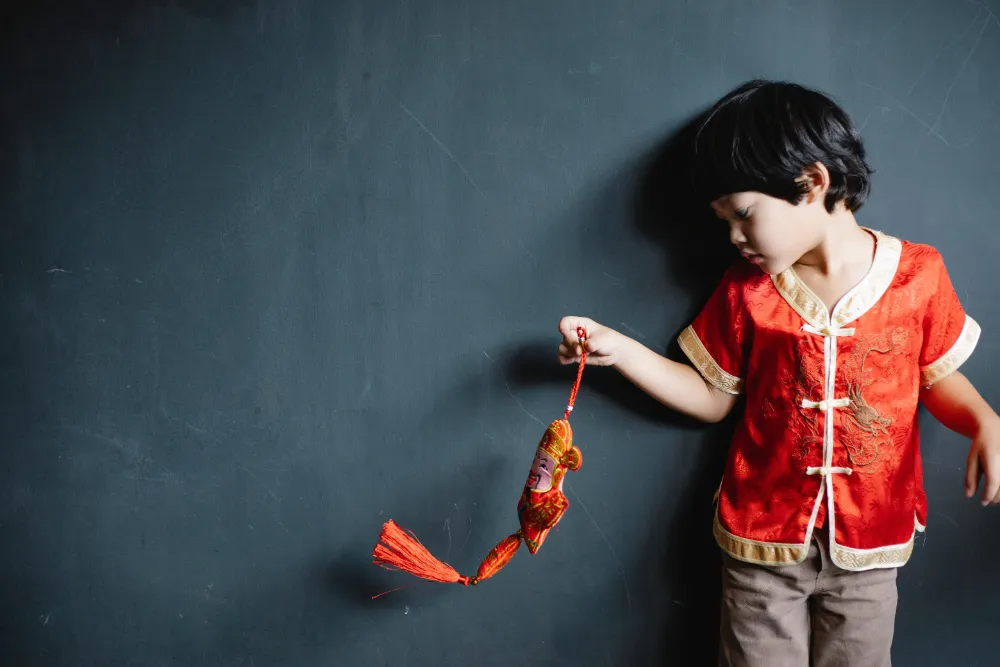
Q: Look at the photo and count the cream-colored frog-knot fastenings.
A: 3